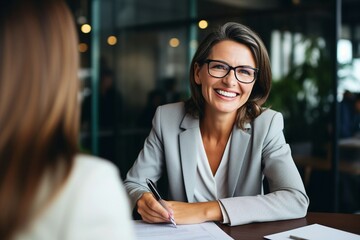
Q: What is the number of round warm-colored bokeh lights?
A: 5